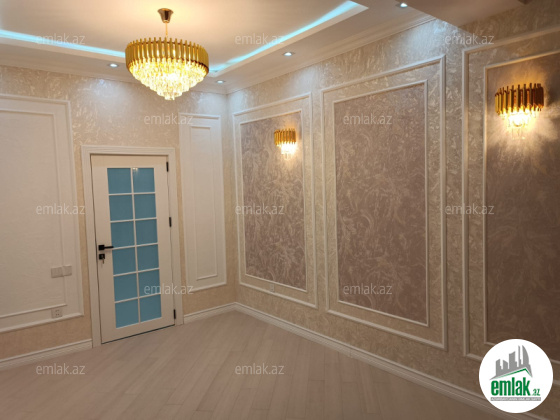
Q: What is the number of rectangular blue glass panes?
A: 12